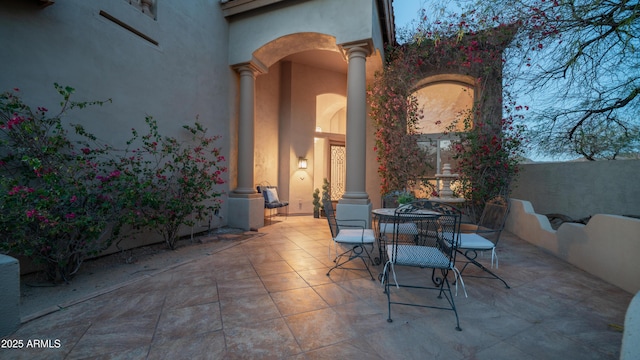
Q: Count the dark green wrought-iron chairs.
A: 4